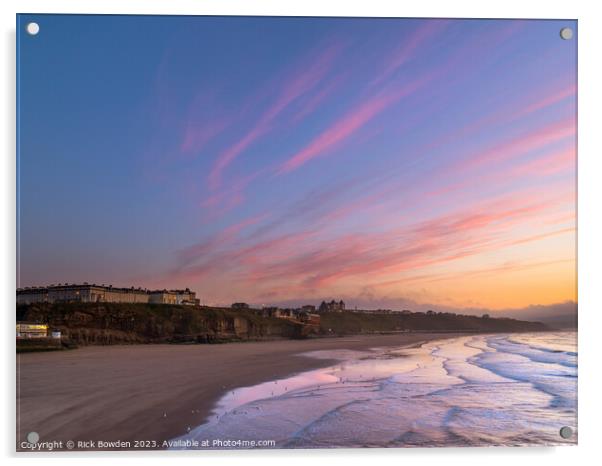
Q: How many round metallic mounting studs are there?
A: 4